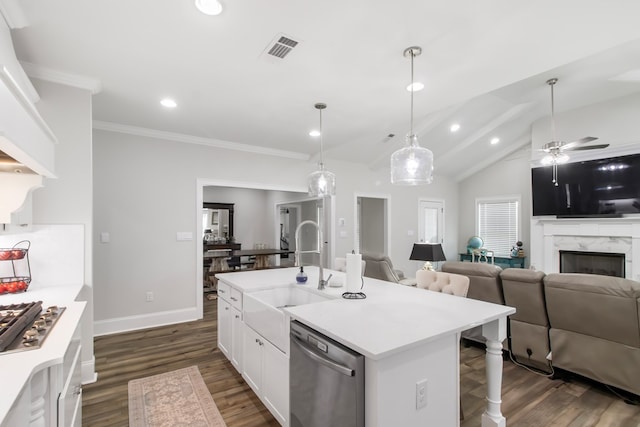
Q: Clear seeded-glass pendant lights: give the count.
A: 2